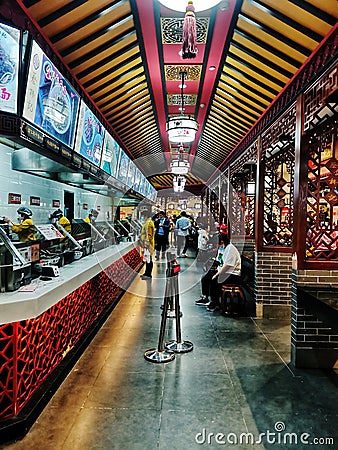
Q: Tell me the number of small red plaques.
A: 5